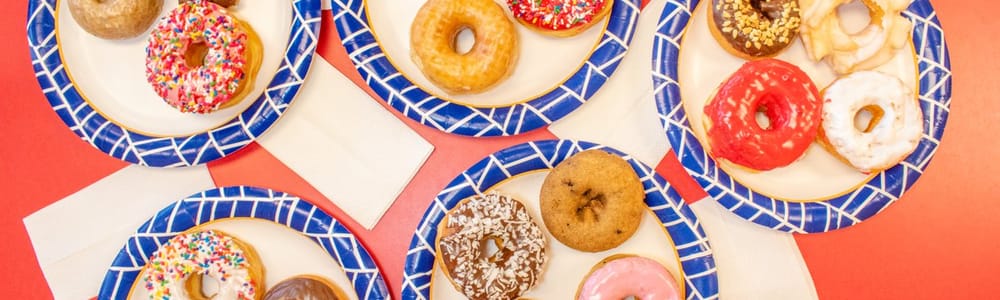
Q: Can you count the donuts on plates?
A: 14